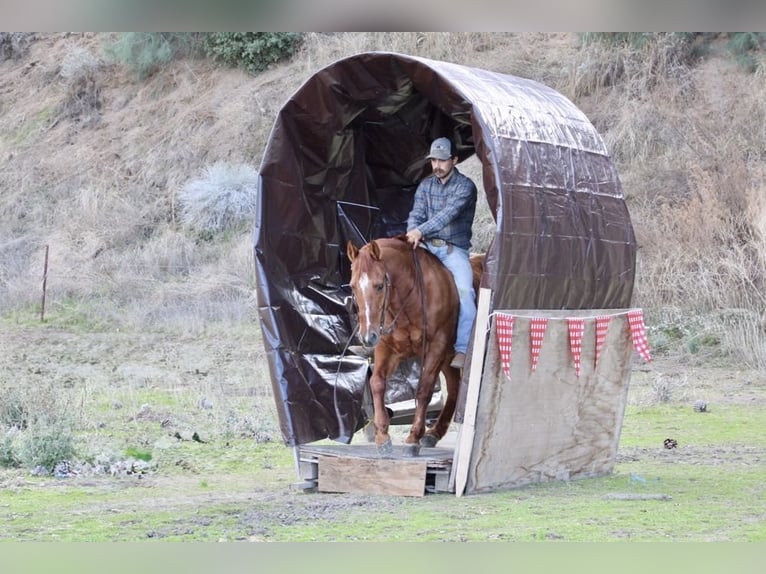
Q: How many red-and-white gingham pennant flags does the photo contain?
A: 5